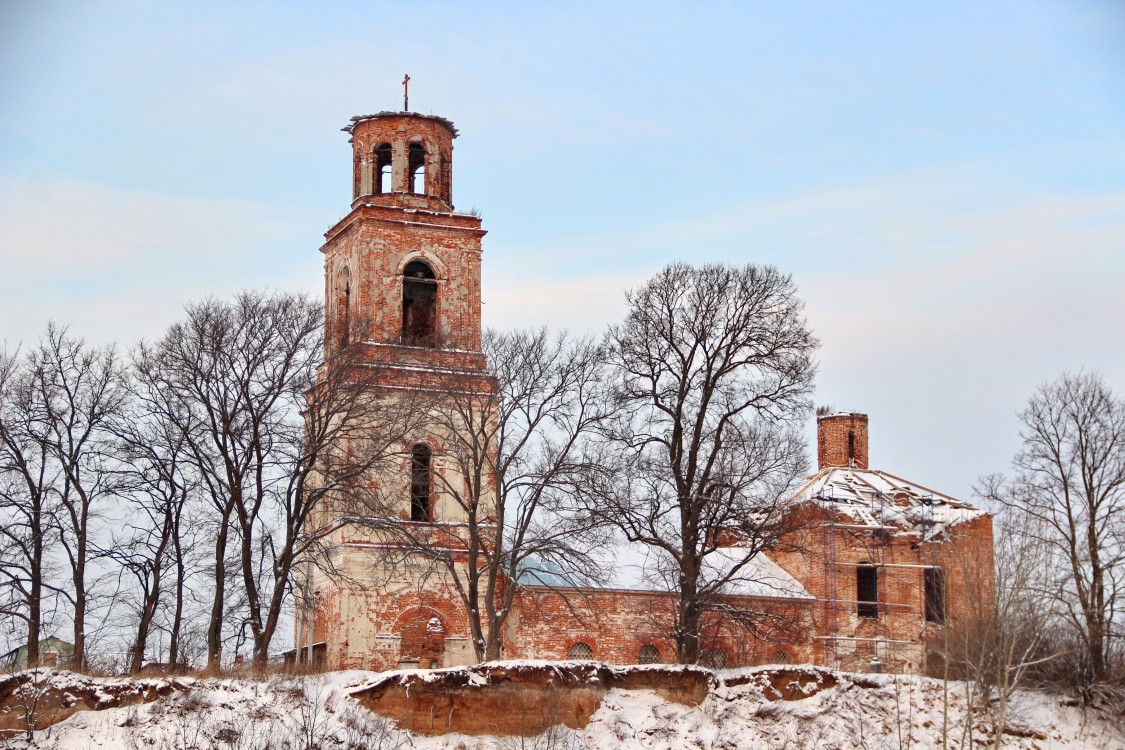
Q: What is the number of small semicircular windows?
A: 4